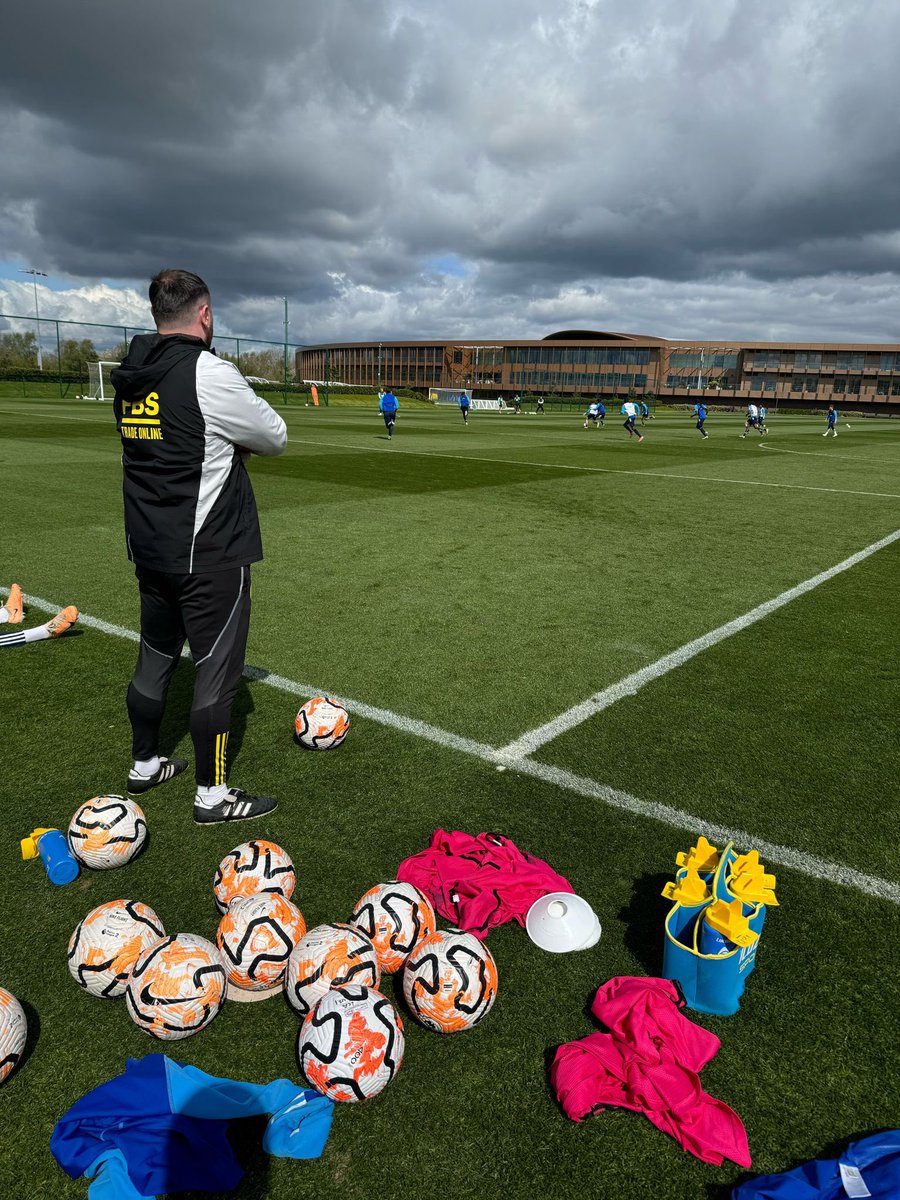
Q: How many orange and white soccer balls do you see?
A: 11